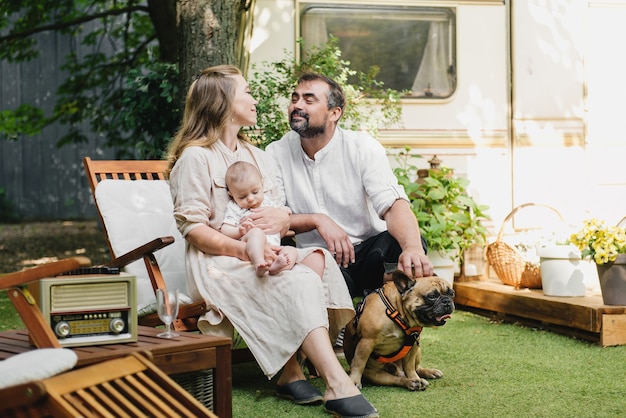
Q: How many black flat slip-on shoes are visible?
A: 2